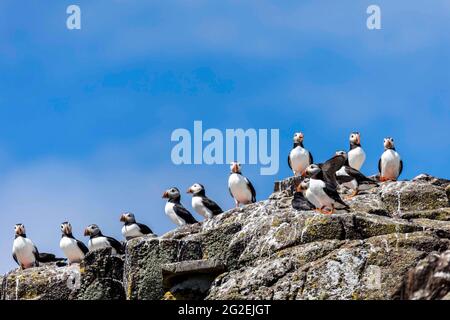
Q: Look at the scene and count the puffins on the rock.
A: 13